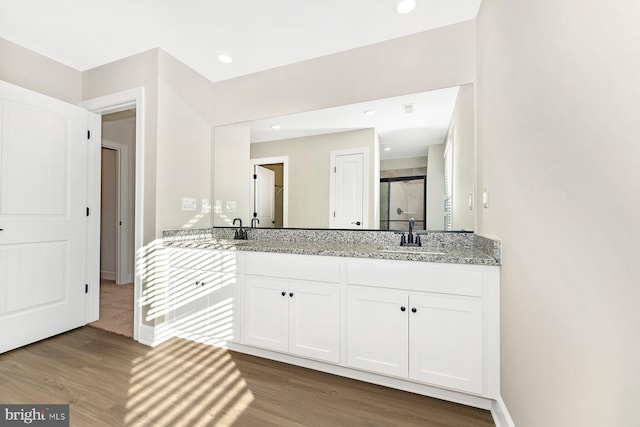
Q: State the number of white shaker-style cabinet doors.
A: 6